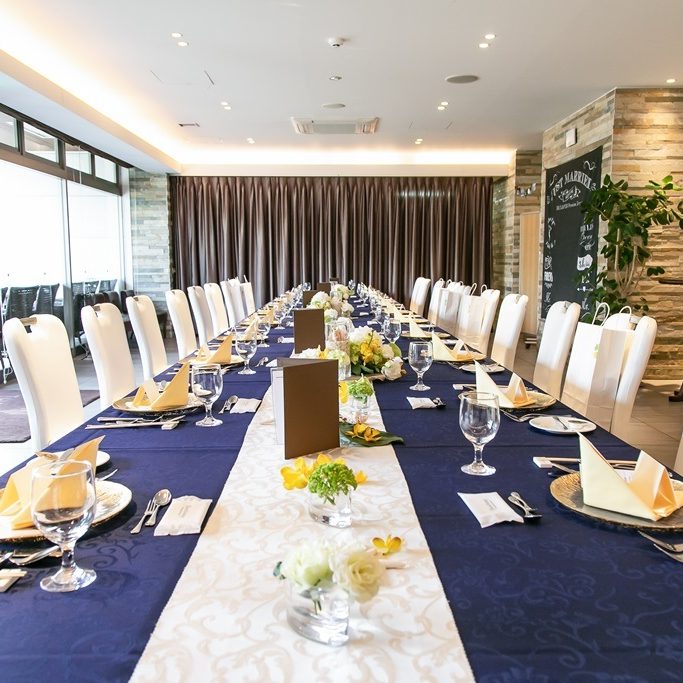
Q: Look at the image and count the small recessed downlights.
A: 13